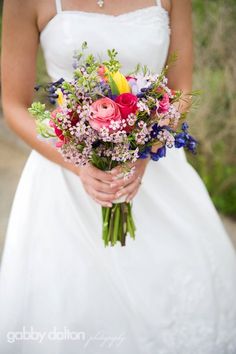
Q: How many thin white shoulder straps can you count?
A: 2